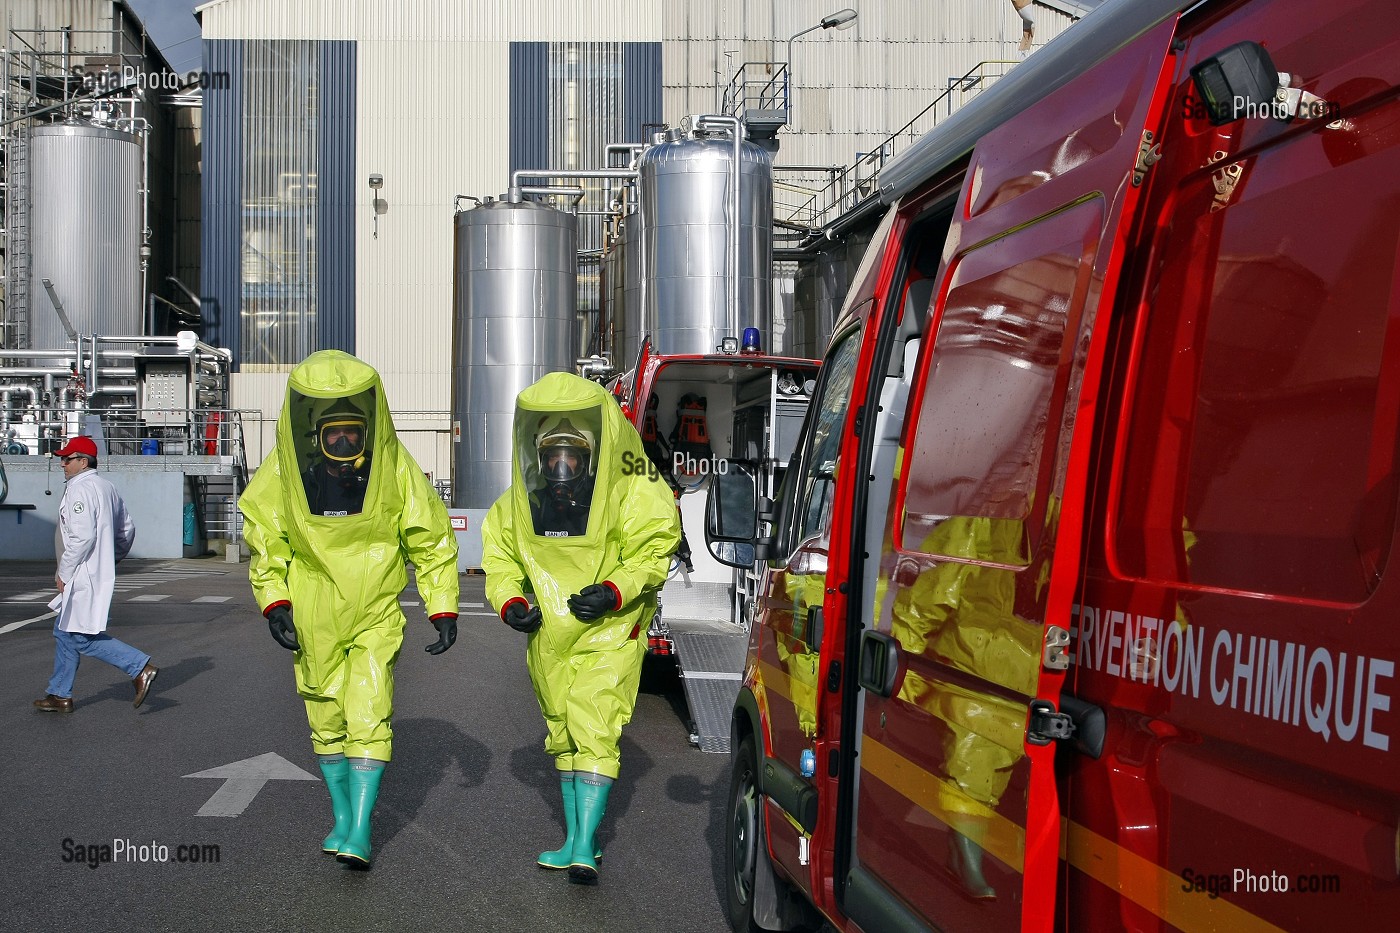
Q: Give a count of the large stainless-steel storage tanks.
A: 3